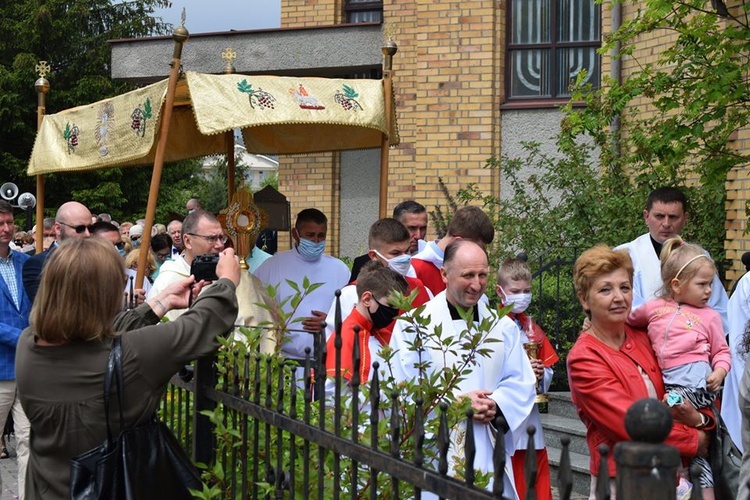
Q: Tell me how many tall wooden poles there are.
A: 4